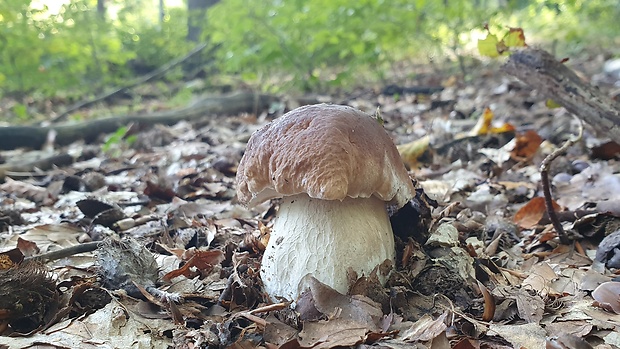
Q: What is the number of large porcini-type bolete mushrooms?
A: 1